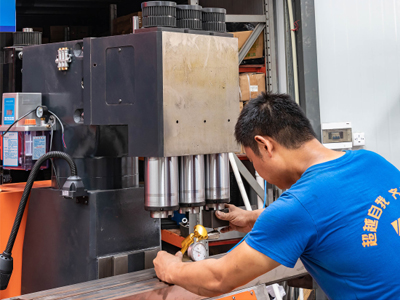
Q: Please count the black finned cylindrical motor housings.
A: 3